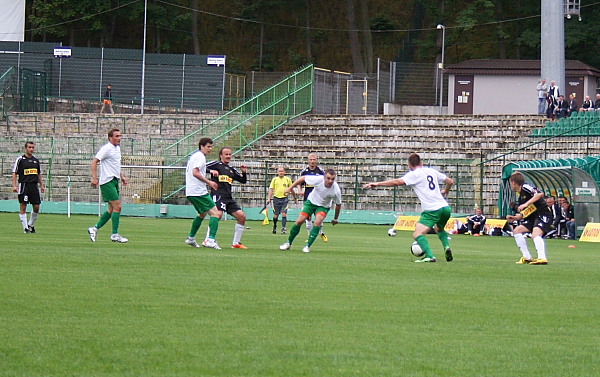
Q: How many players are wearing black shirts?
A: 4